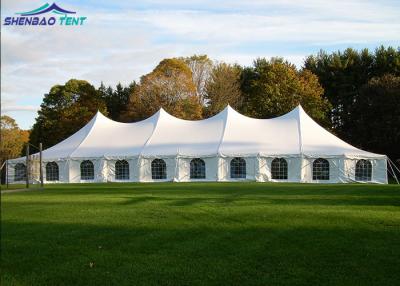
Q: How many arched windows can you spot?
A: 10